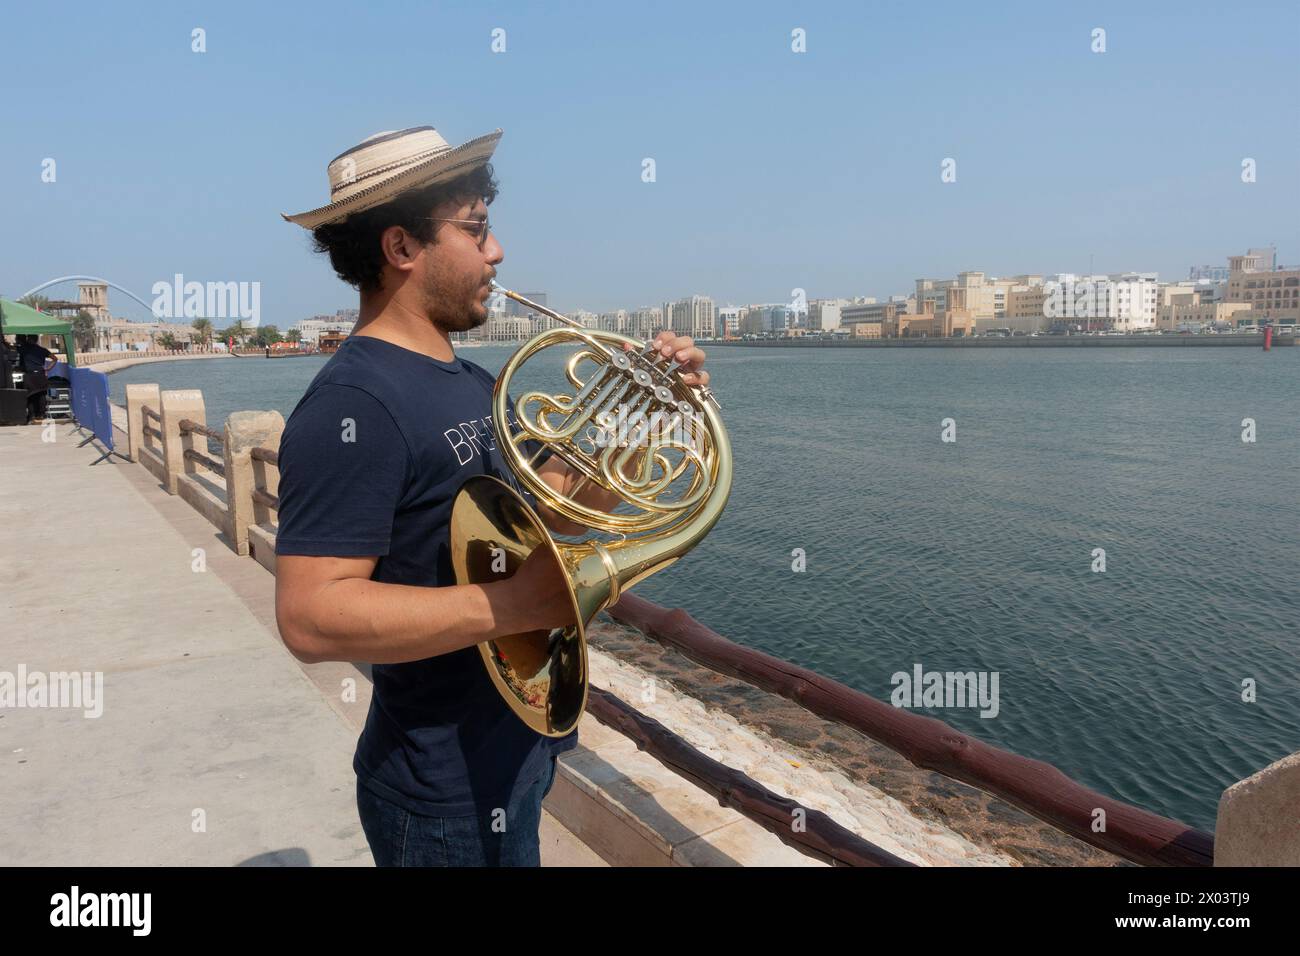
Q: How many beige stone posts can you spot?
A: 4